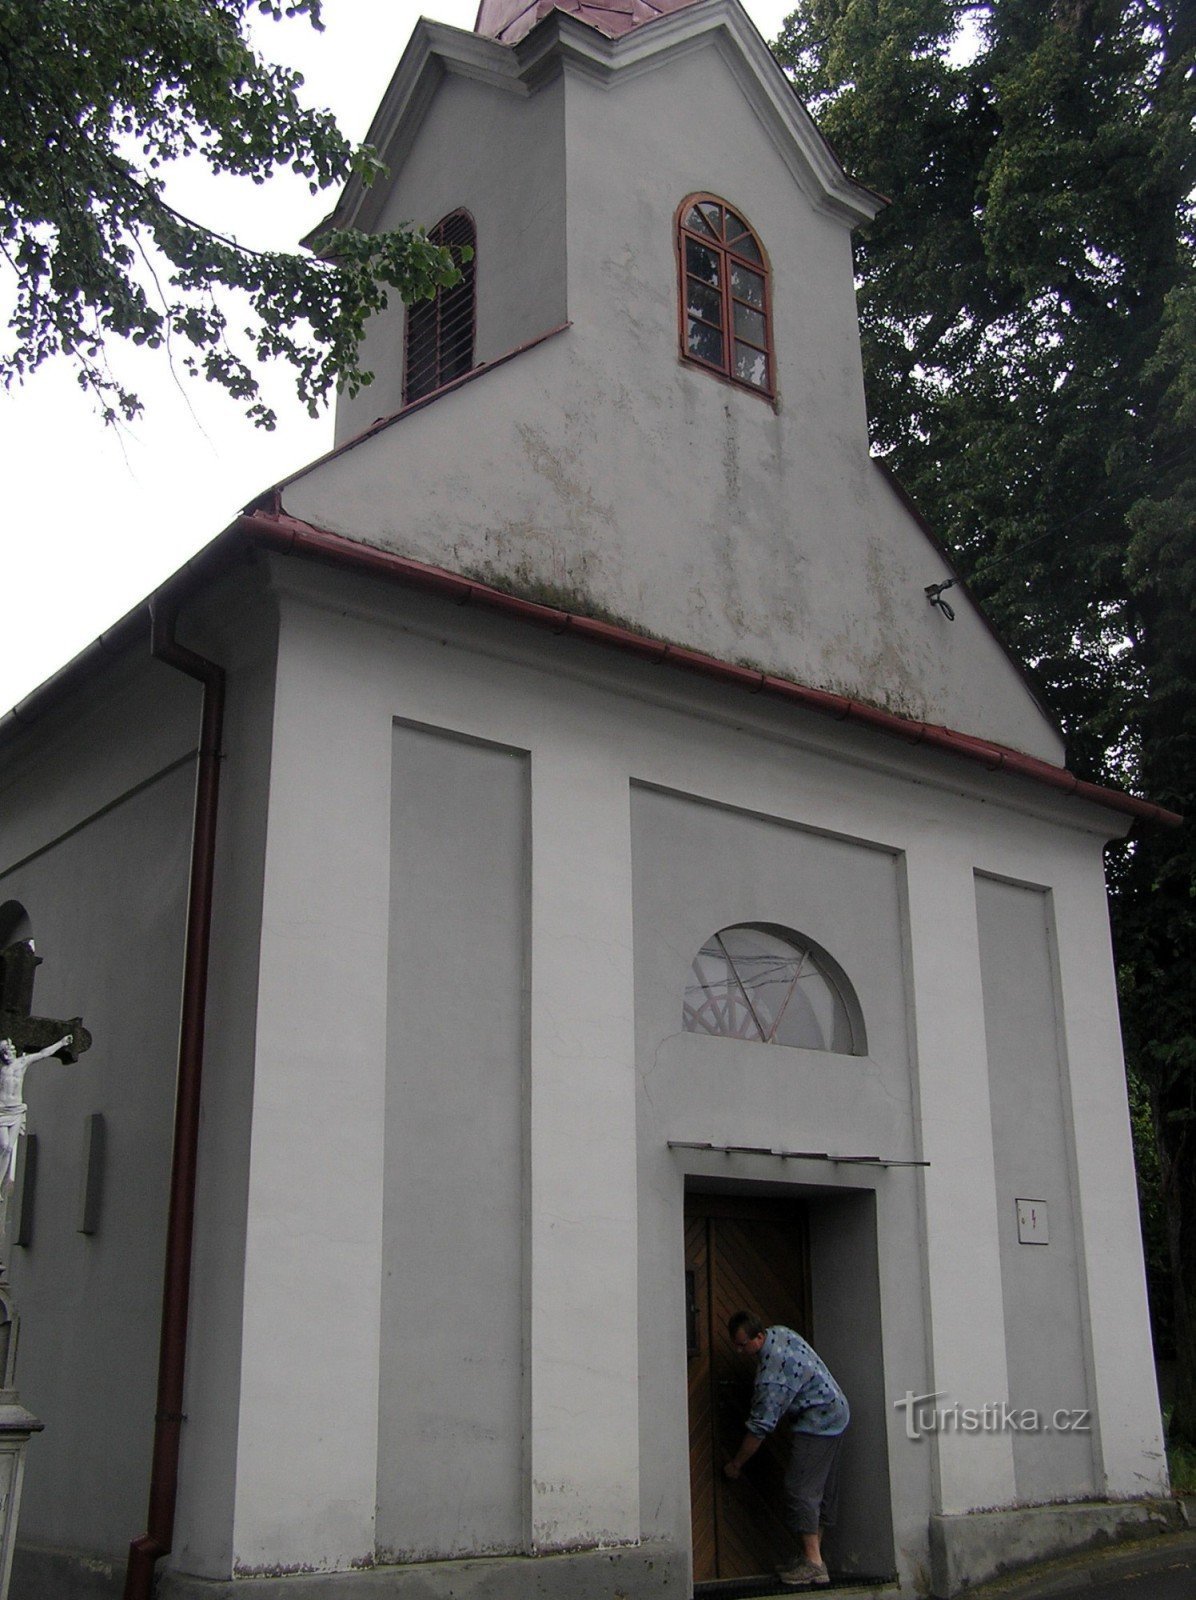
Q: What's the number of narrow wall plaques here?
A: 2